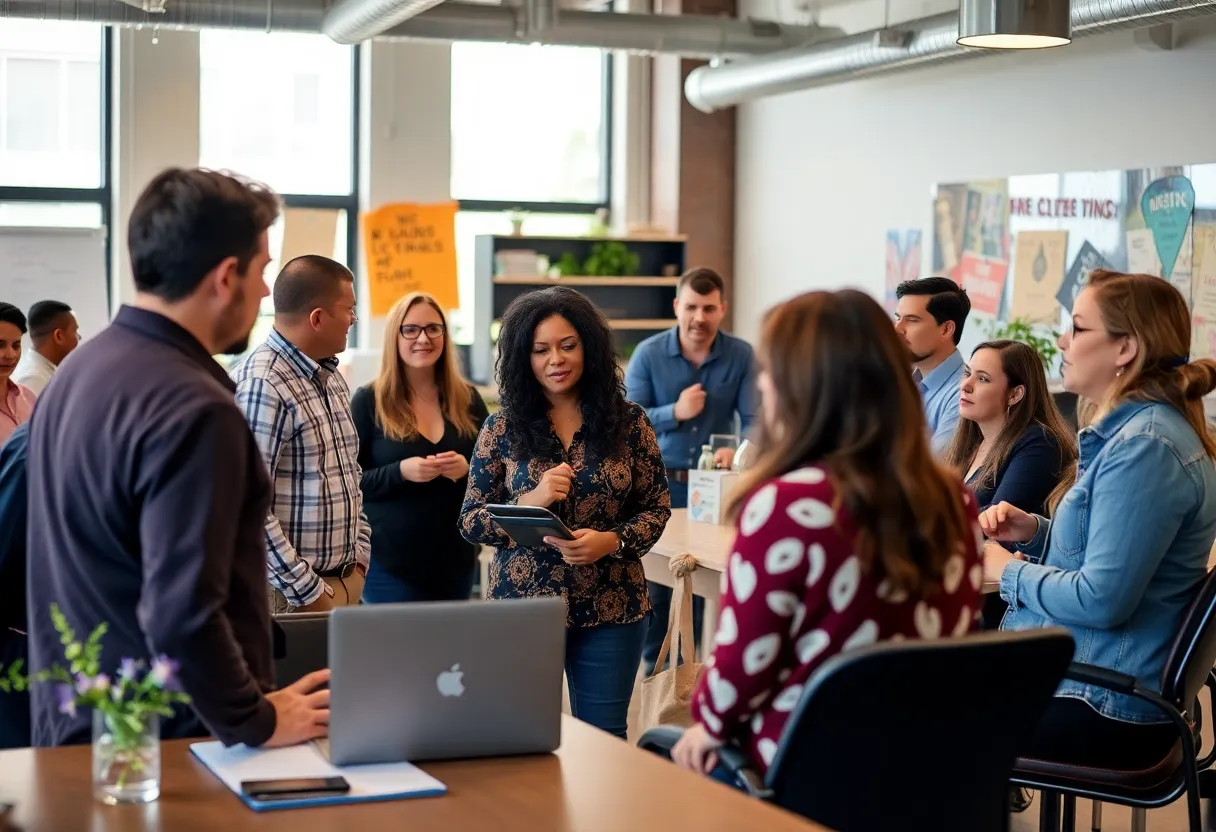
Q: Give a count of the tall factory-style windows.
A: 3